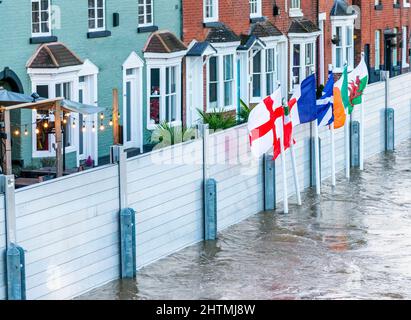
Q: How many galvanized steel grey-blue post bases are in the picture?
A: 7